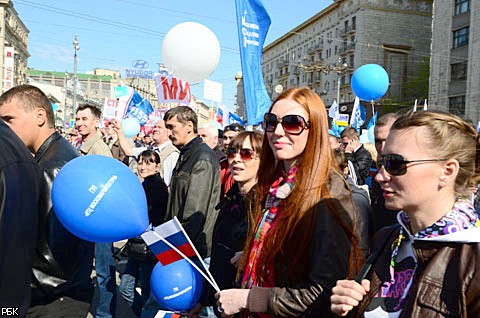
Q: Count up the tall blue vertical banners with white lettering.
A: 1